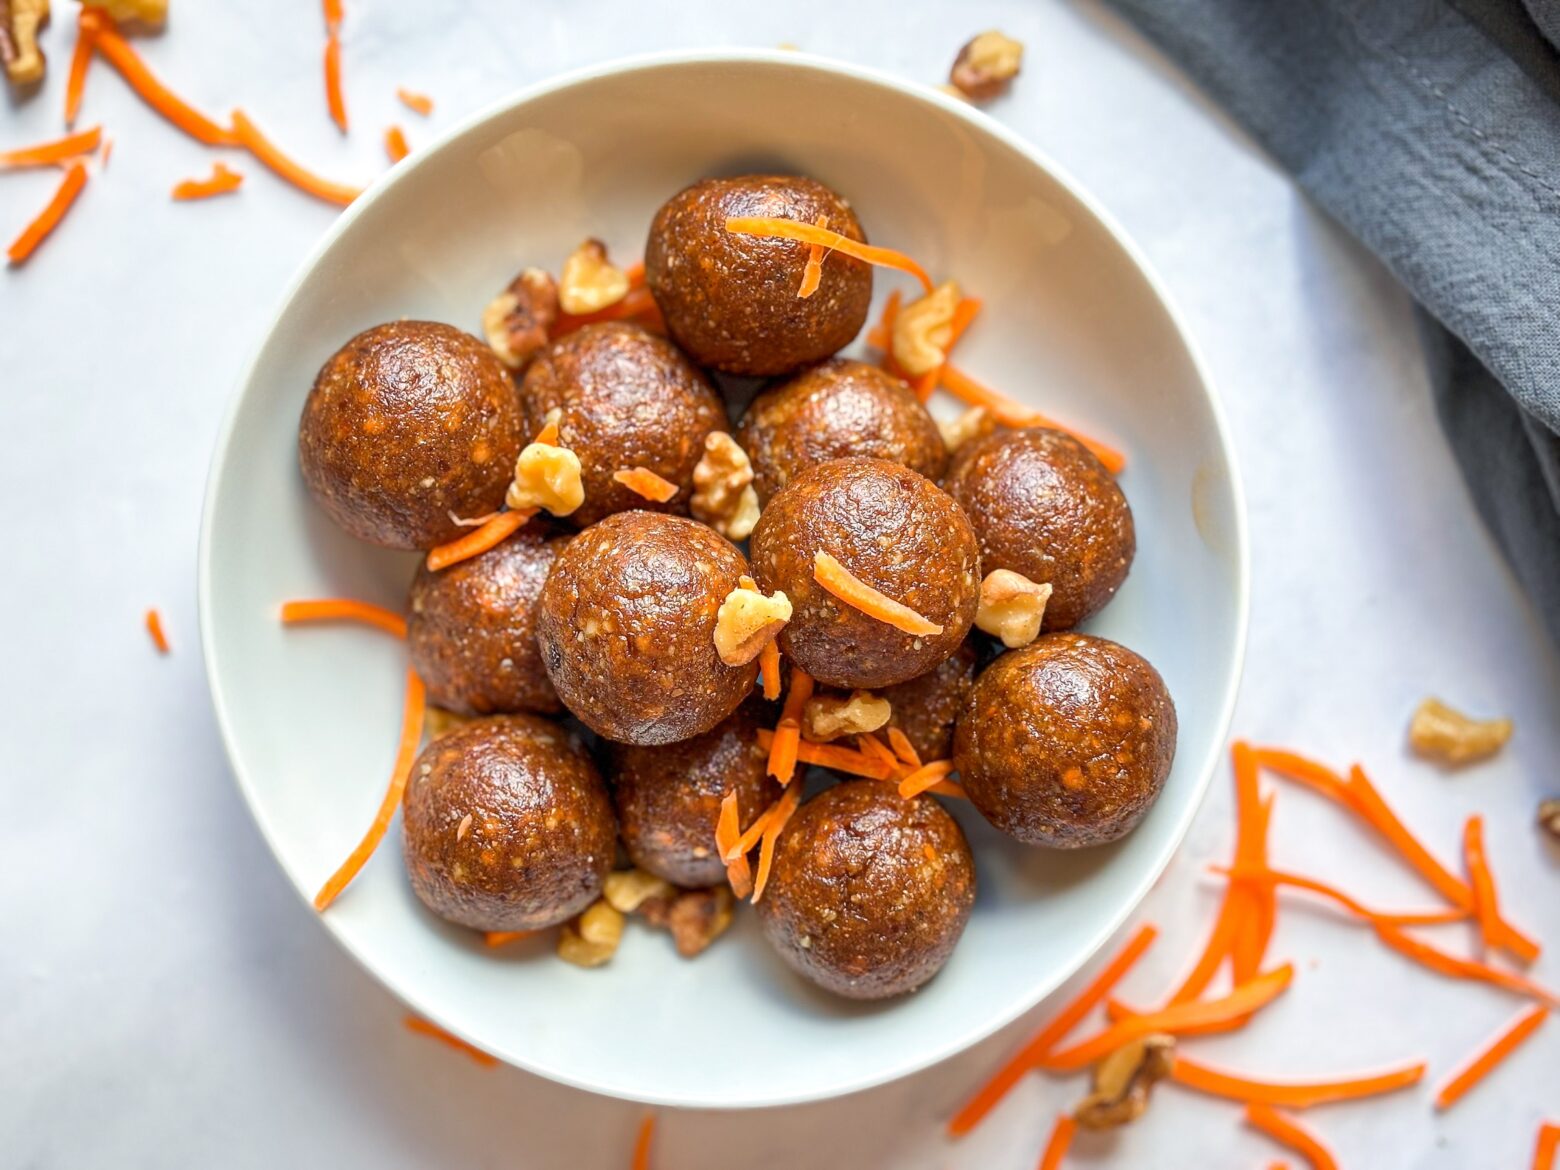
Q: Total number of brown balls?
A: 13